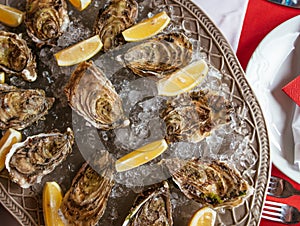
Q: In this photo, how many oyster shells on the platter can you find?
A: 11